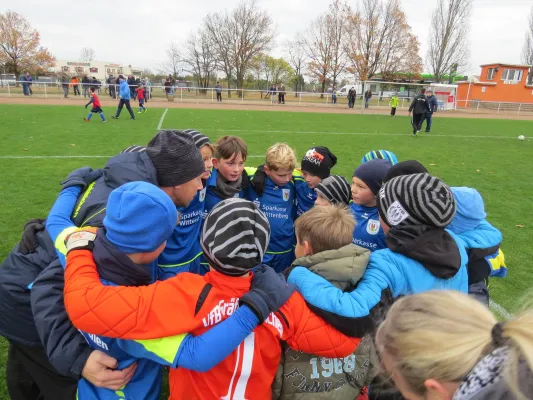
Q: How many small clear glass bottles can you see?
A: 0